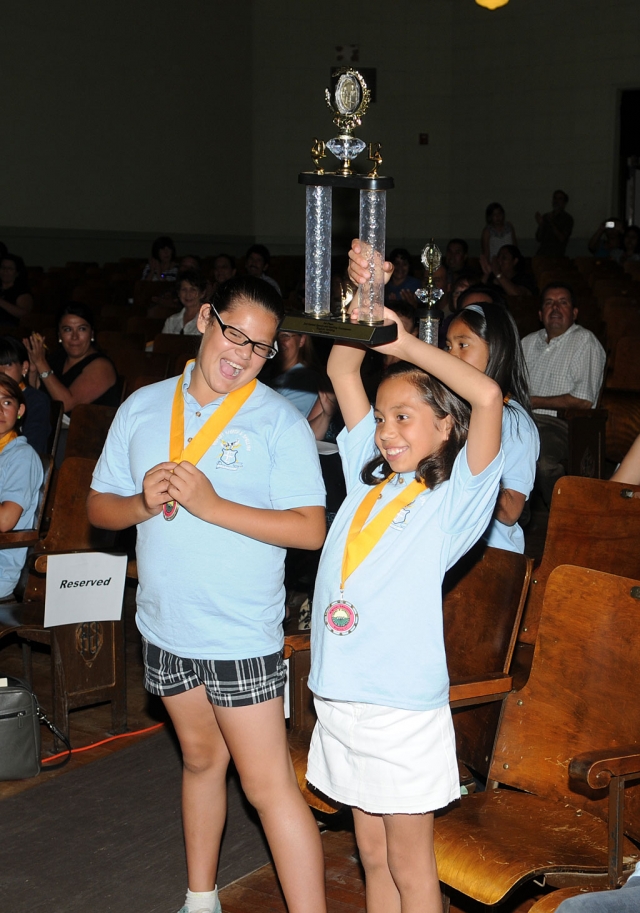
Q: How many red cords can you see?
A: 1